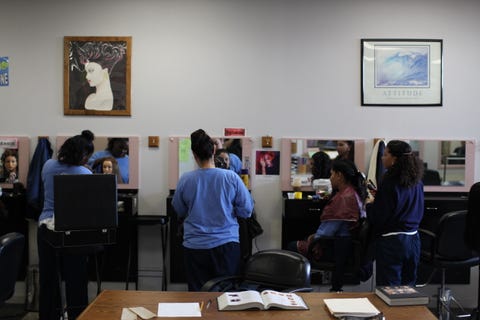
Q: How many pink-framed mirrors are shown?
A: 5